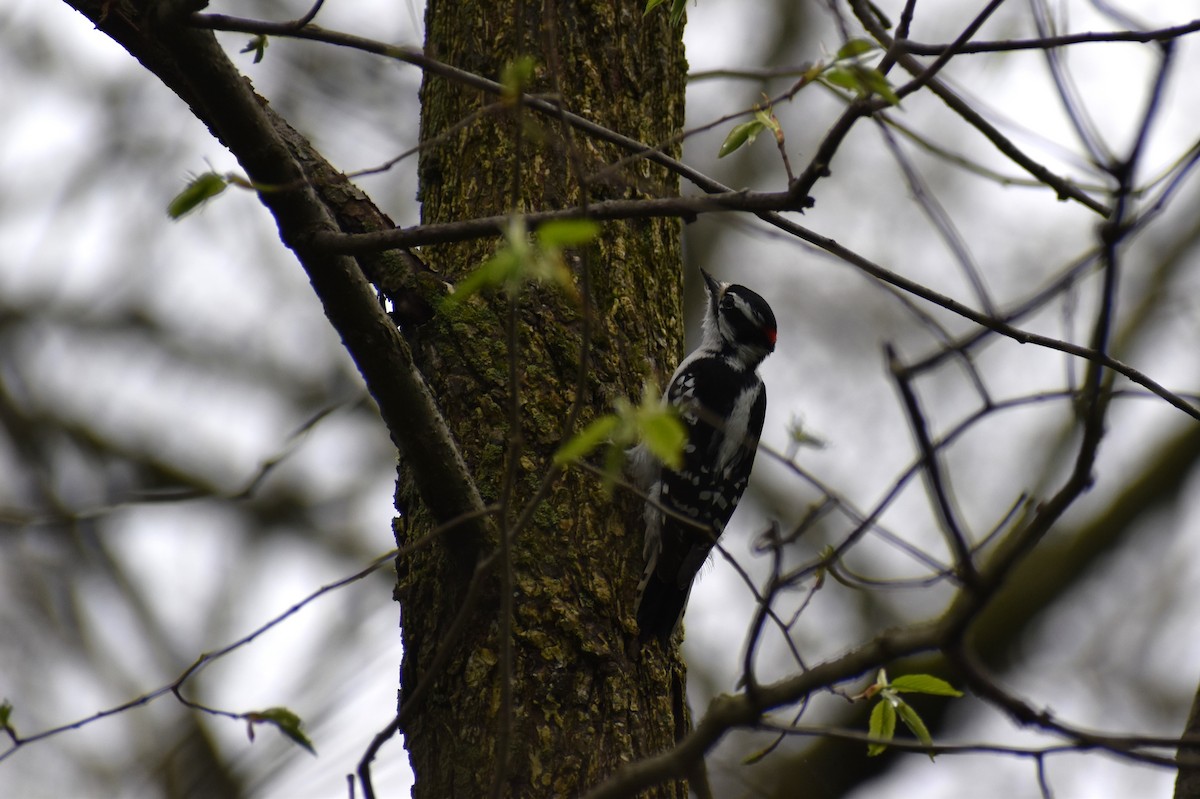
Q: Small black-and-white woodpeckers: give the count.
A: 1